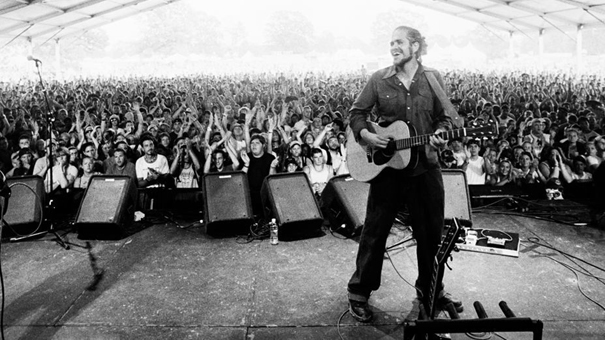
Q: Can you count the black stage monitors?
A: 6